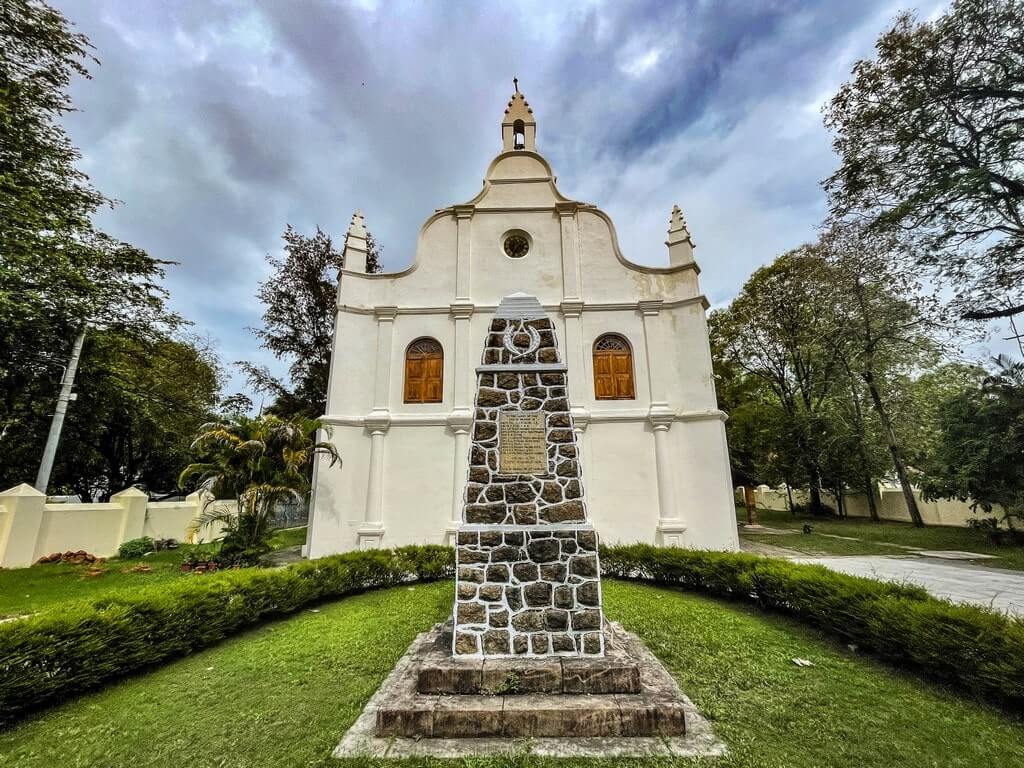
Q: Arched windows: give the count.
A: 2